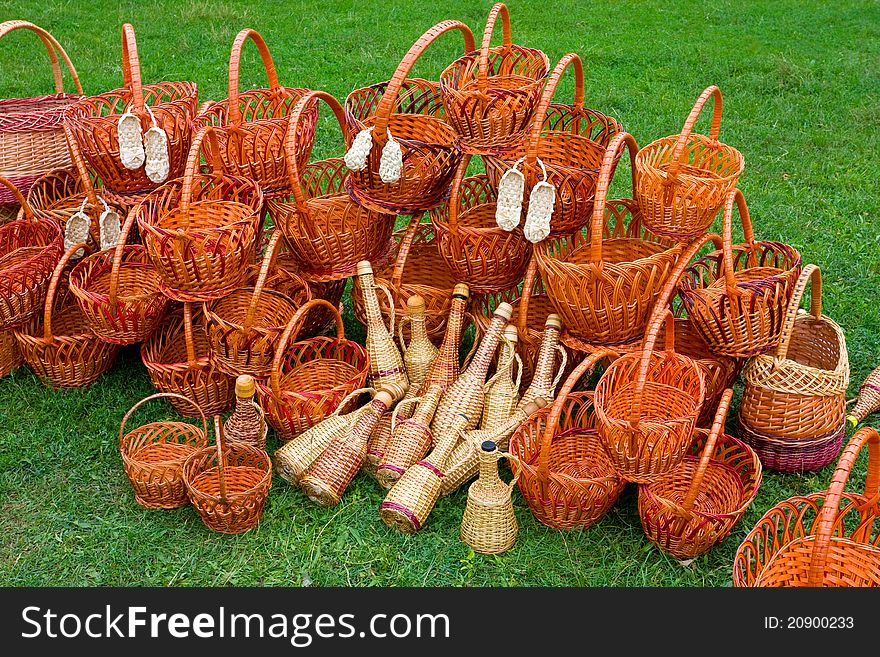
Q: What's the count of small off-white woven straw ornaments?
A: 8